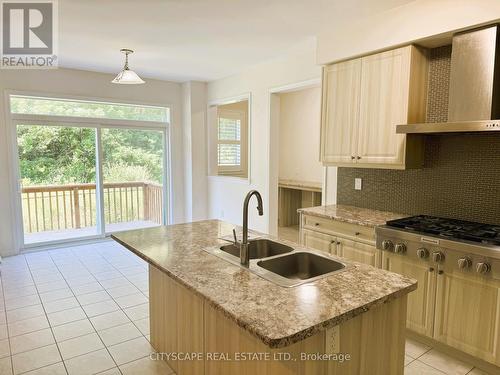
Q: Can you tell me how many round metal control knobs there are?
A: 6